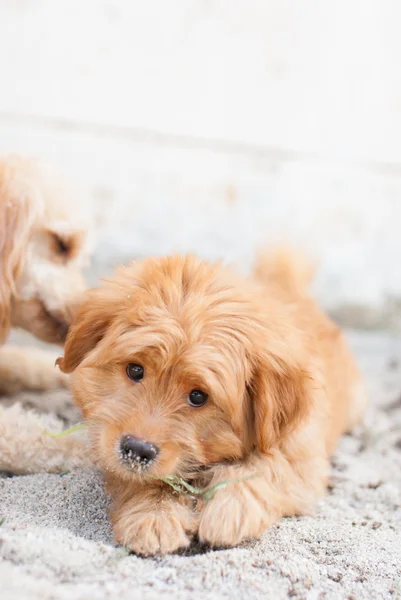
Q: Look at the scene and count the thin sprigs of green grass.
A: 2